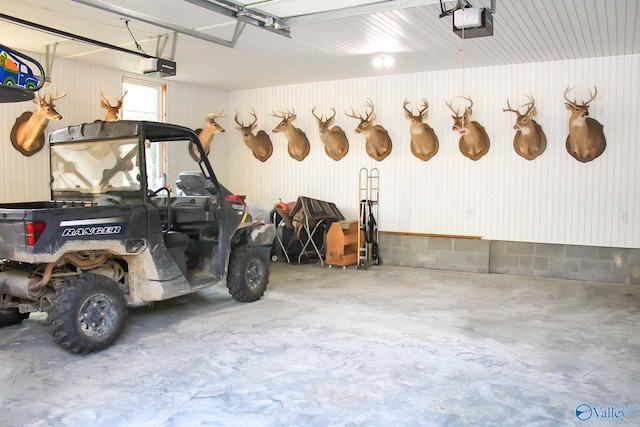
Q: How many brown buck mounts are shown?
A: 11